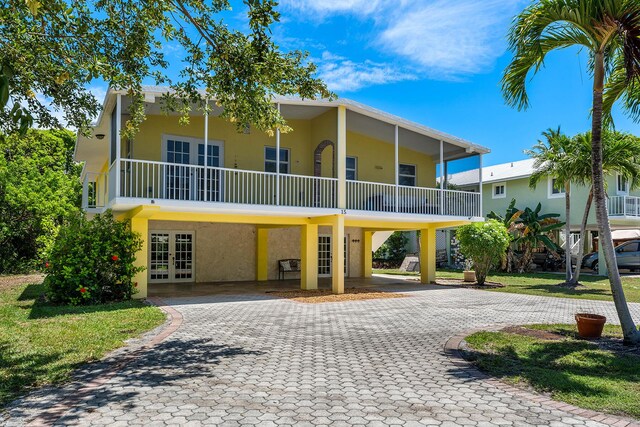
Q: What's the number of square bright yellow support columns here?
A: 6